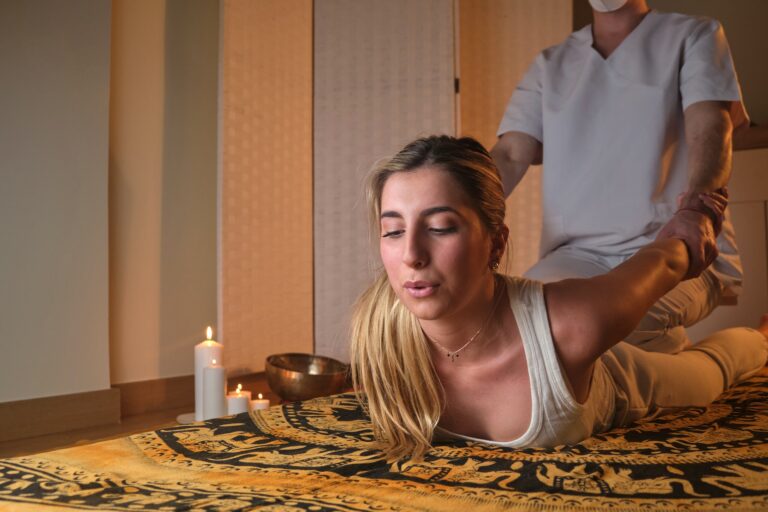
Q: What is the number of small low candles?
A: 3